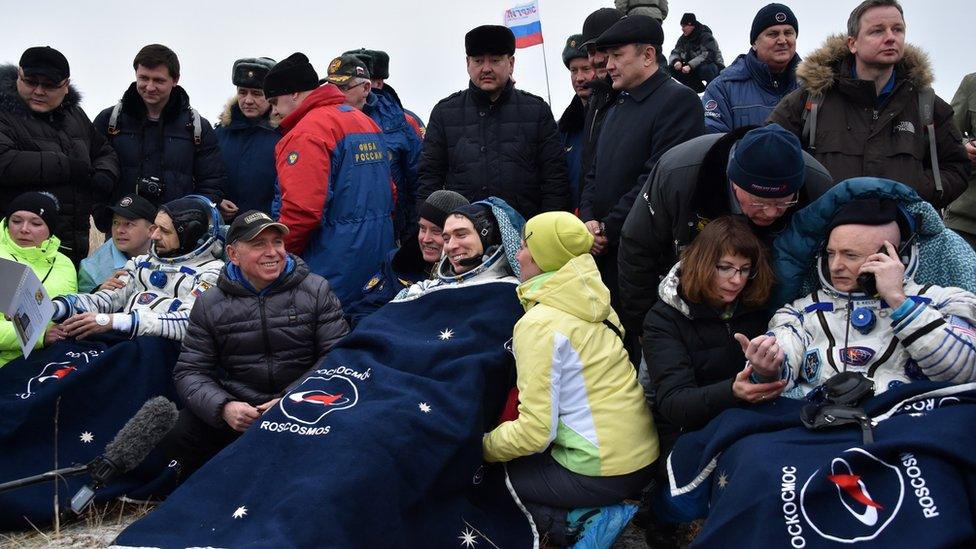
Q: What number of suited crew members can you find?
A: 3